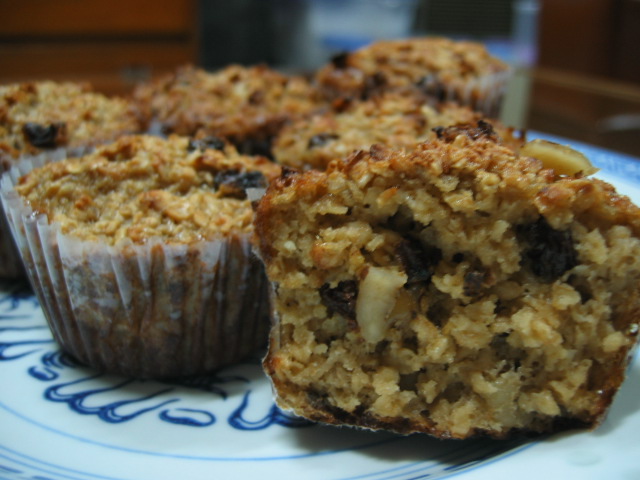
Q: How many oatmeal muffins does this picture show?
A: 6